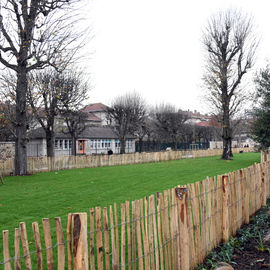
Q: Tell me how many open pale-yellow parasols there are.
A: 0